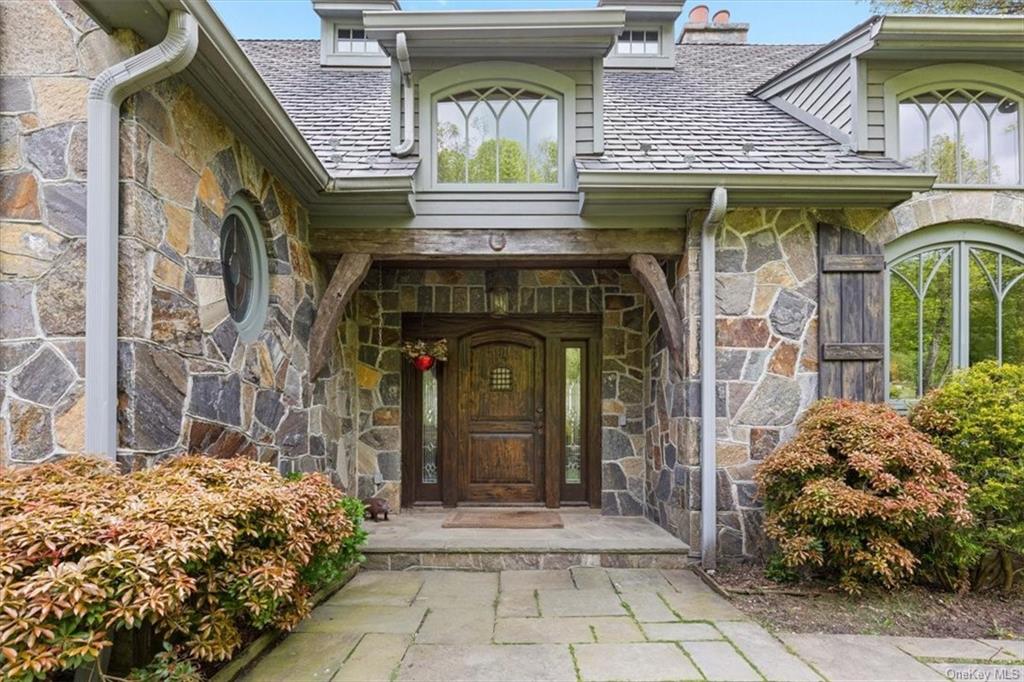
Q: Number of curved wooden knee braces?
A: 2